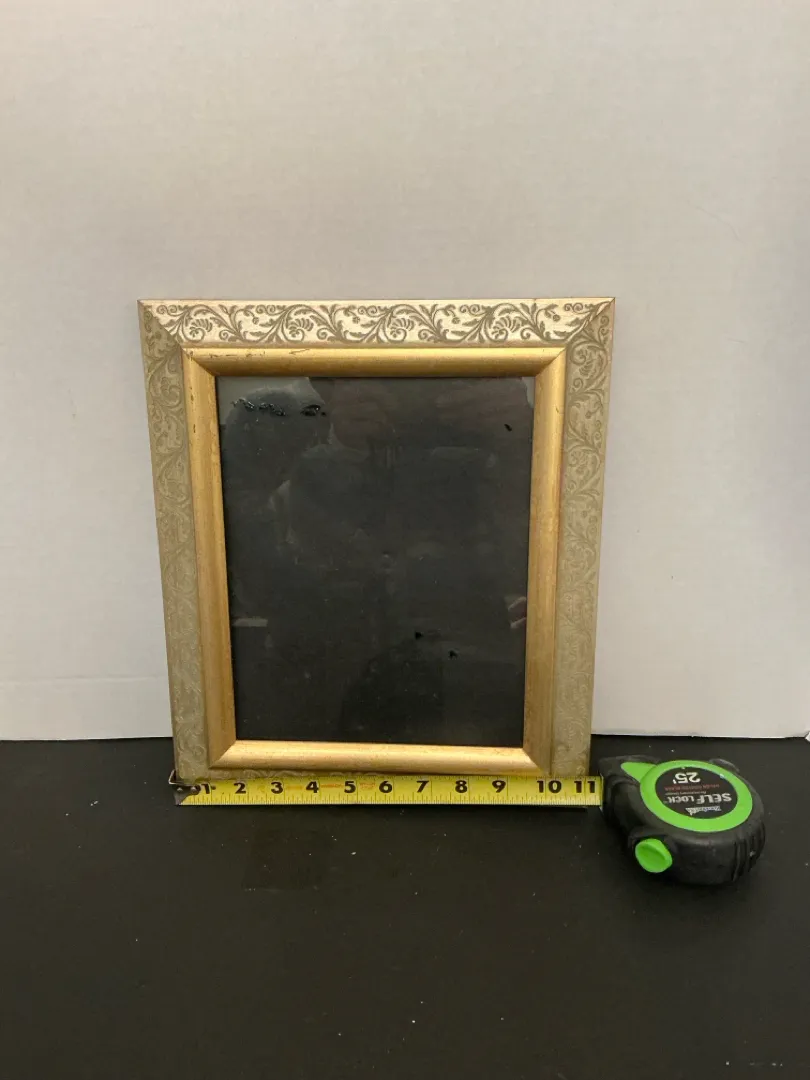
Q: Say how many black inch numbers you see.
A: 11